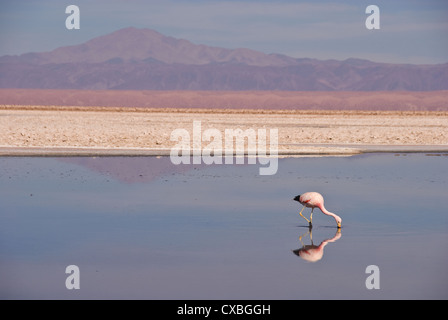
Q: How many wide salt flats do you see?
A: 1